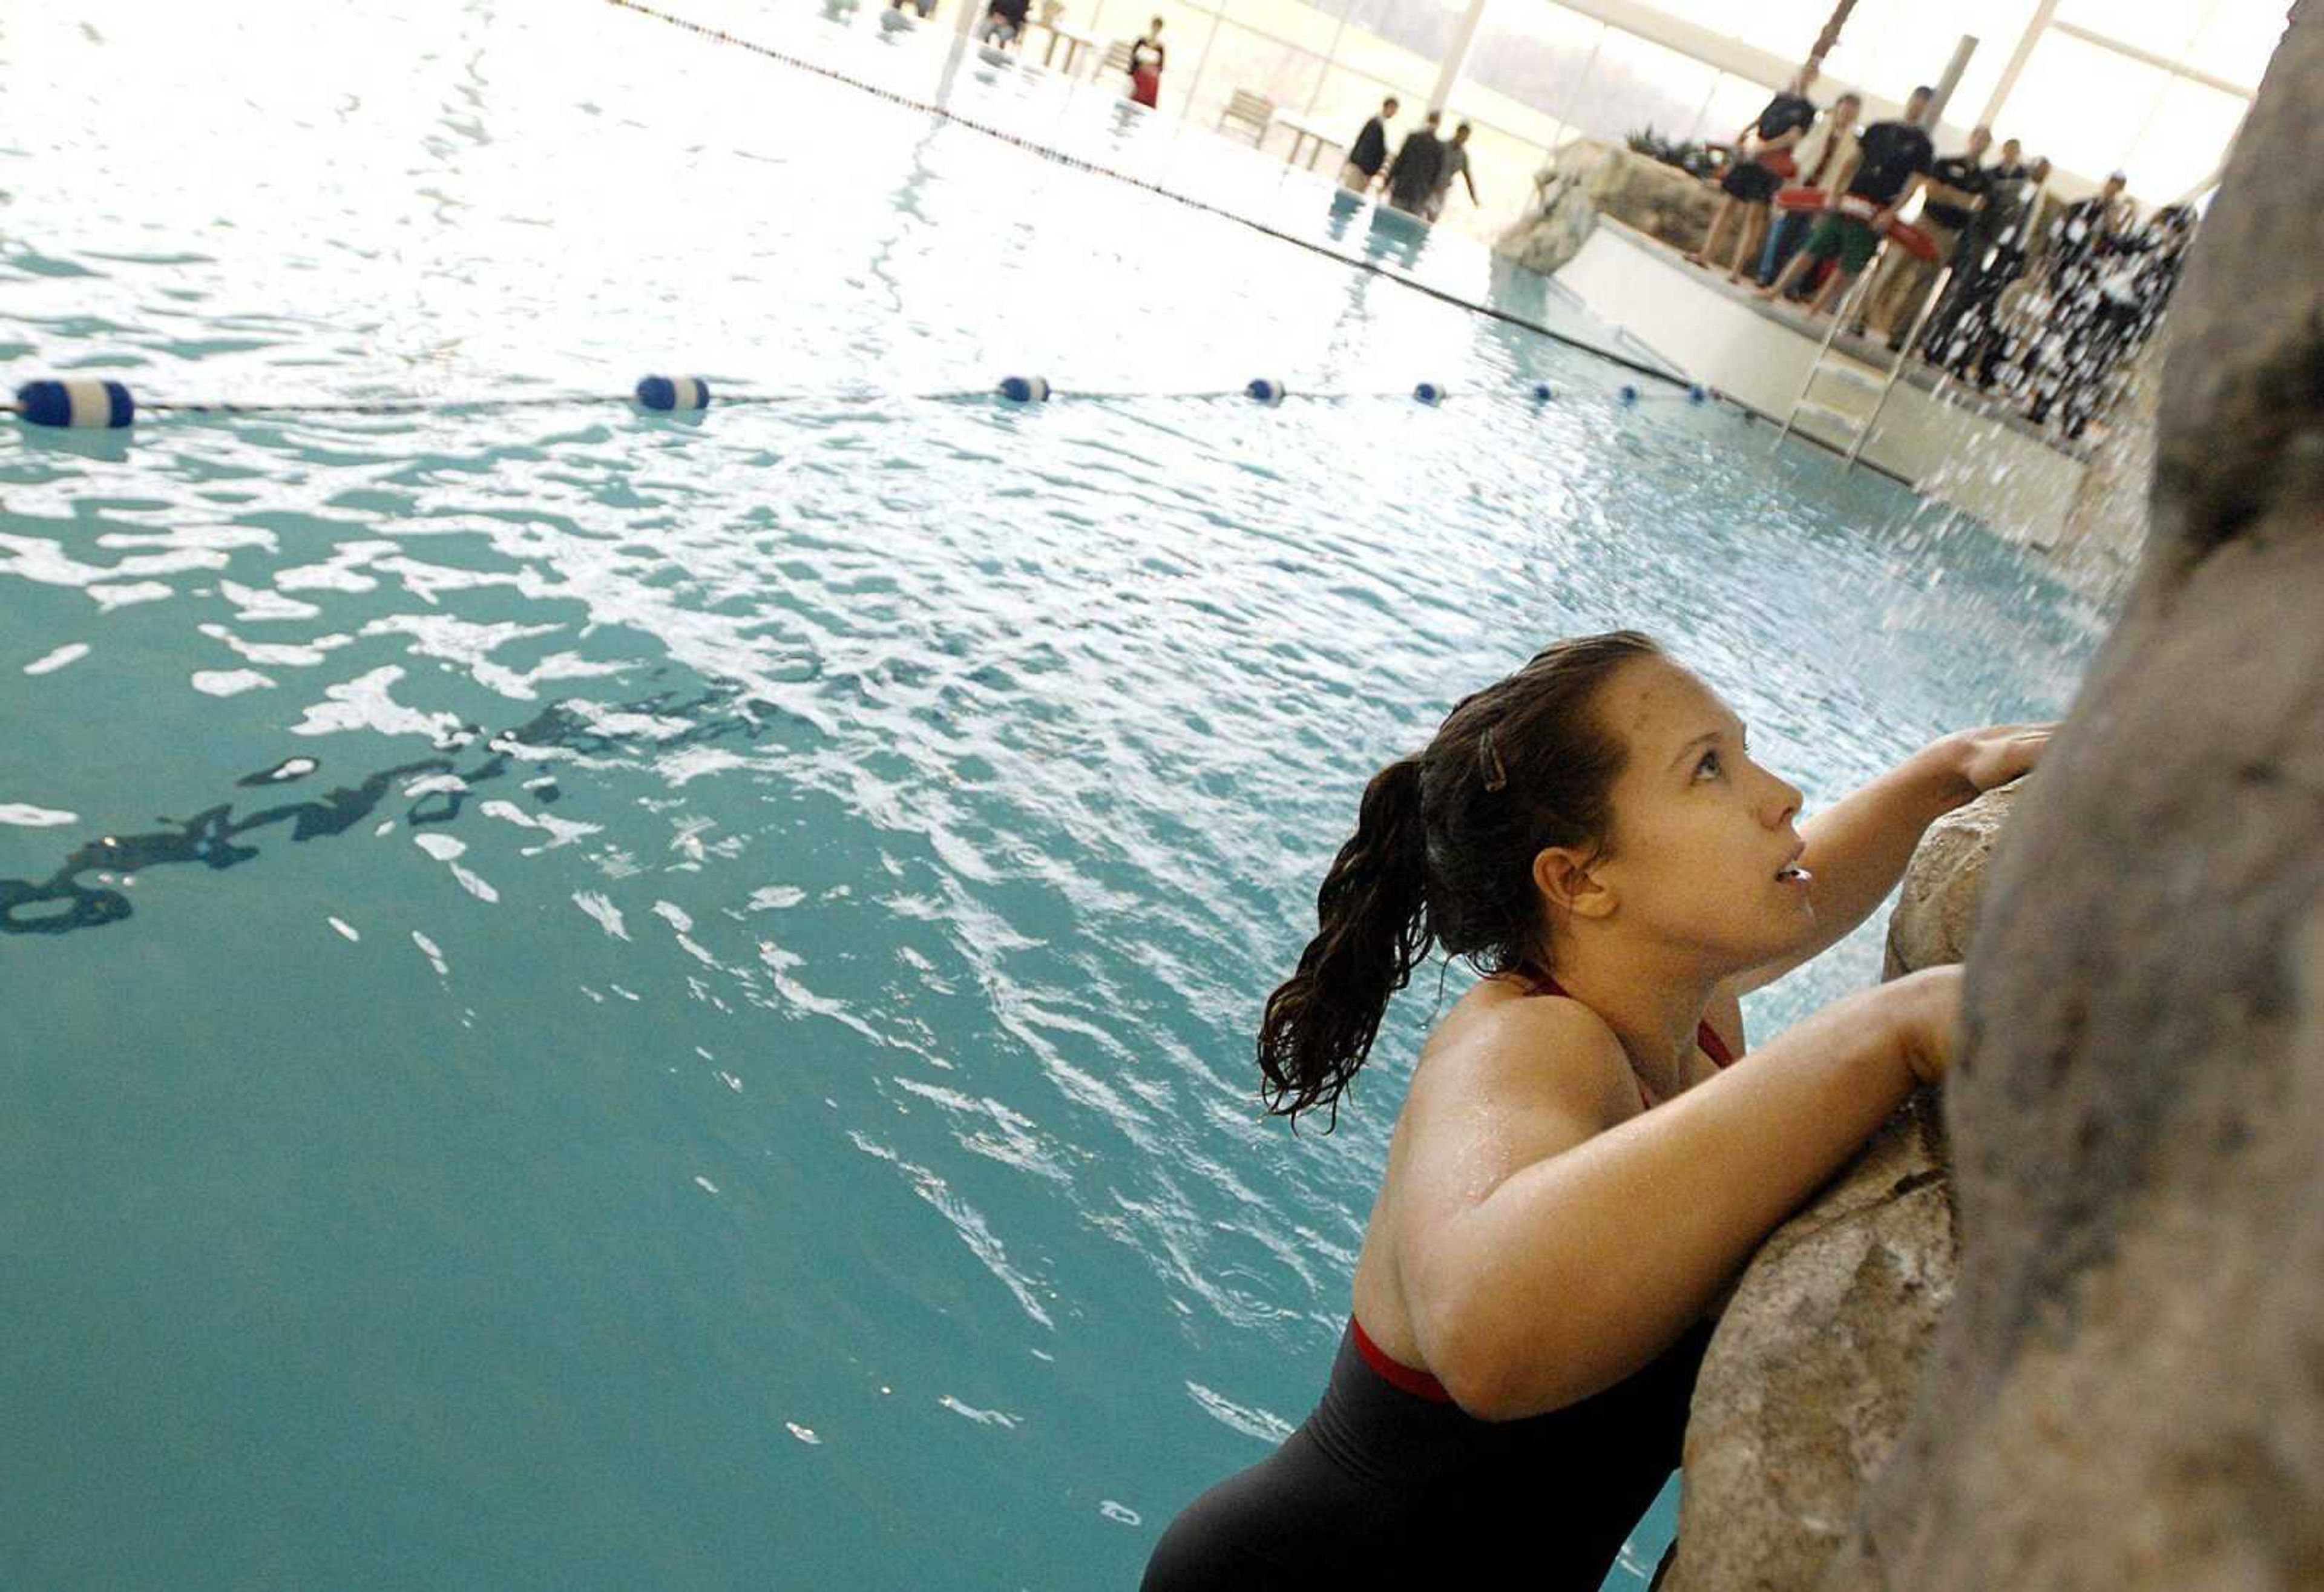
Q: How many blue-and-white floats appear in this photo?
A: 8